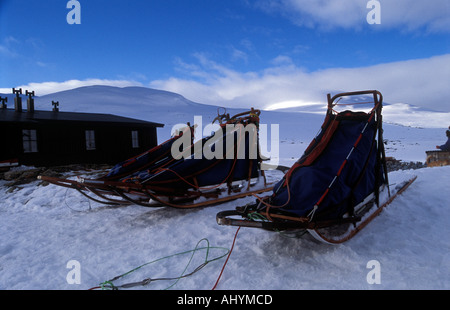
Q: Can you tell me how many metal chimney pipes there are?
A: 4